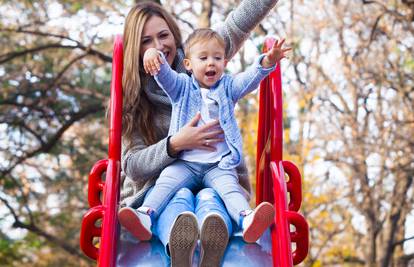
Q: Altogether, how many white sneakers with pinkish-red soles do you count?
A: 2